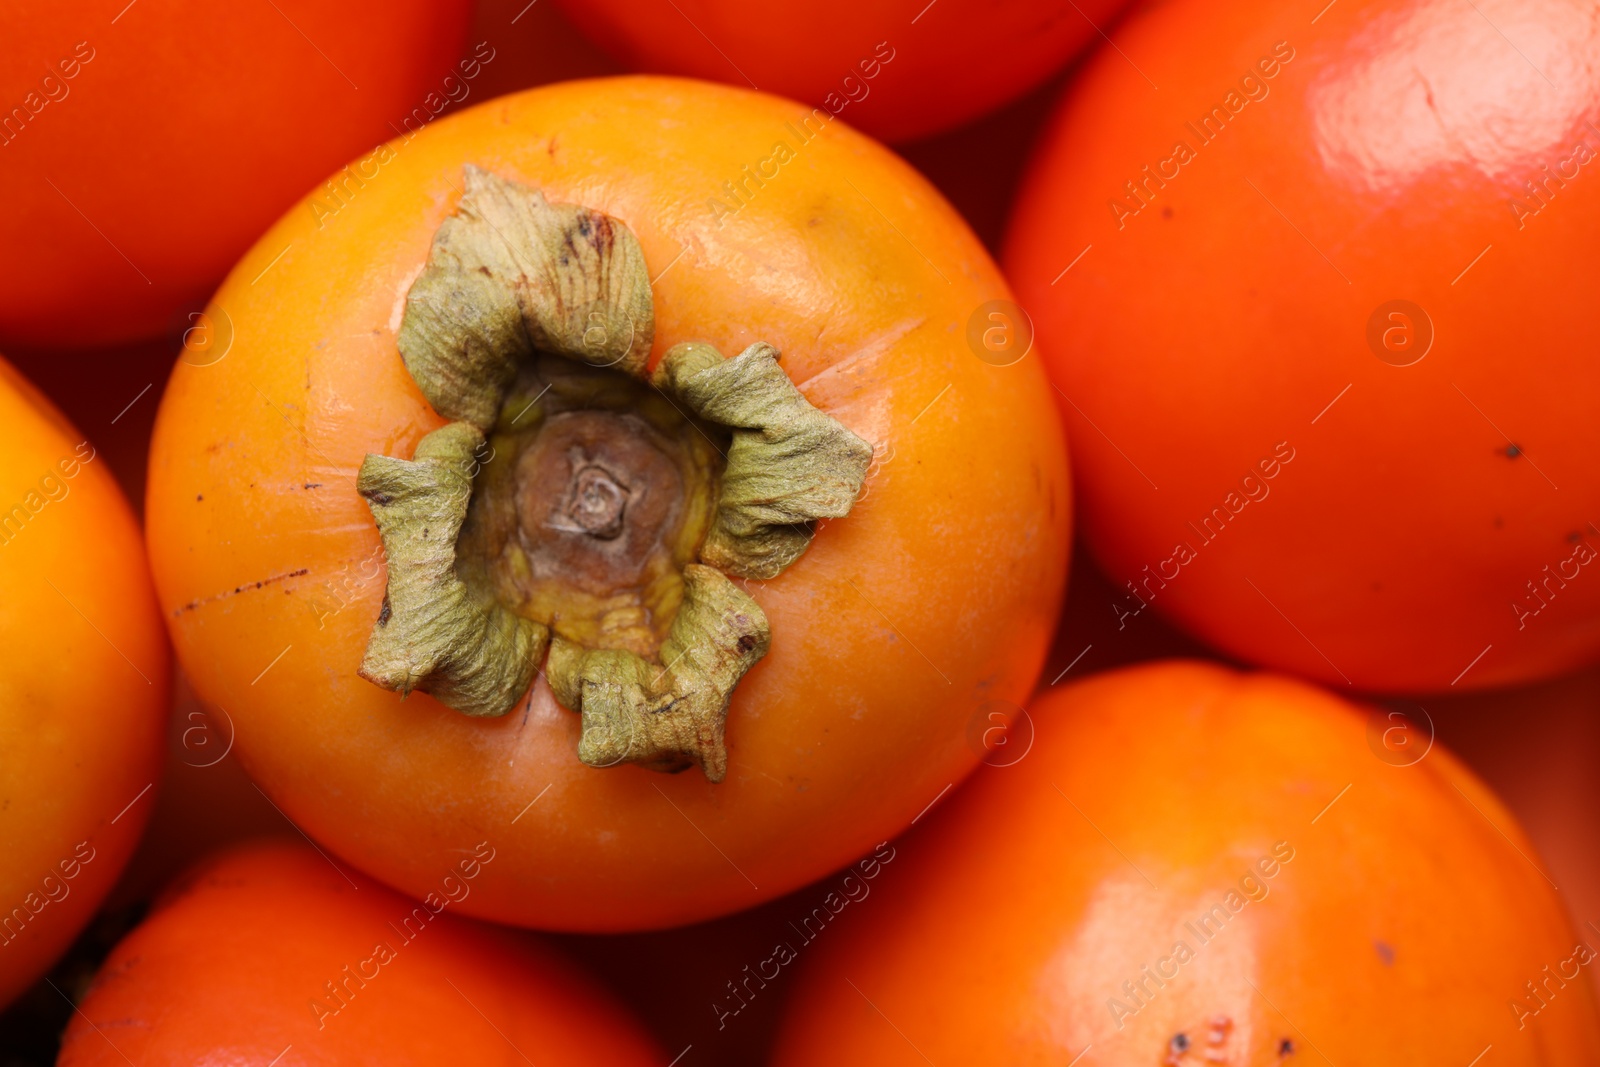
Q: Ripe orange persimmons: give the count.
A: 7